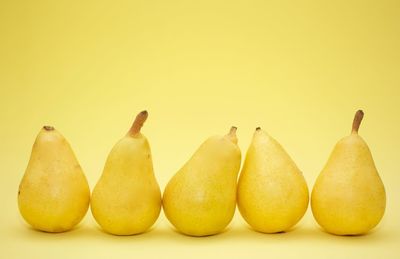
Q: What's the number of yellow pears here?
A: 5